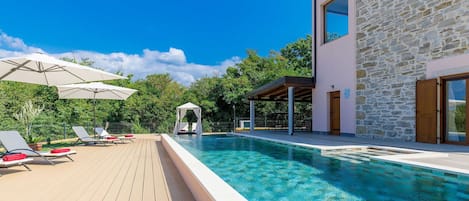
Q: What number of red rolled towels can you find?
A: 4